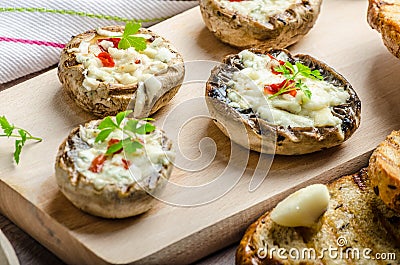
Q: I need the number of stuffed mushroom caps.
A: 4